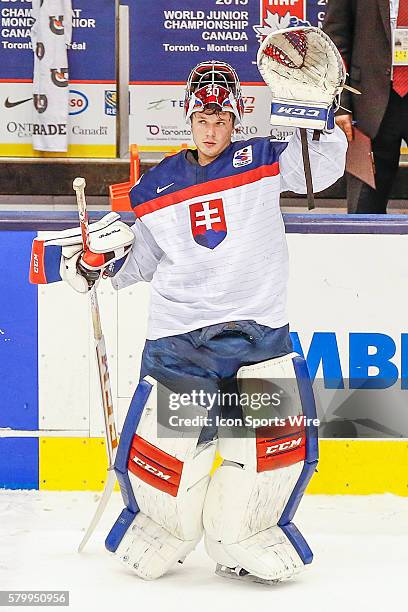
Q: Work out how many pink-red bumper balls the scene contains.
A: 0